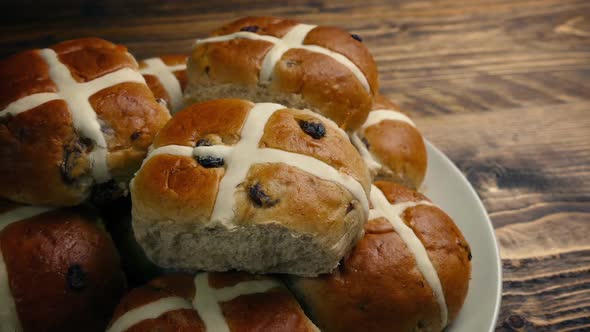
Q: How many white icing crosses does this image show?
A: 8